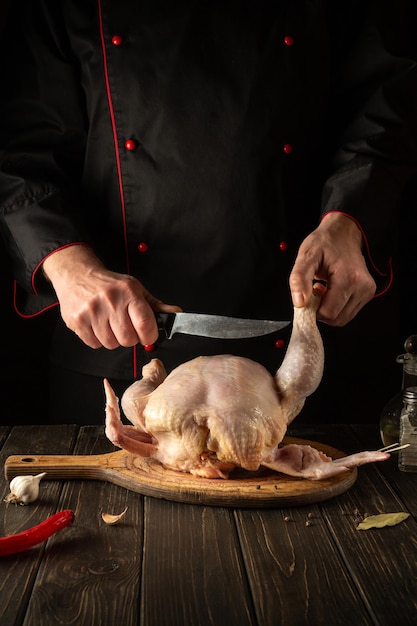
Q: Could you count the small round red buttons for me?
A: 8